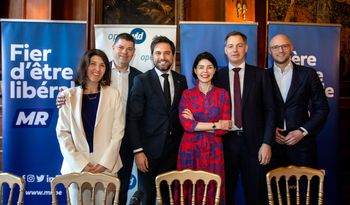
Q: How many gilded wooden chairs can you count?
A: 4